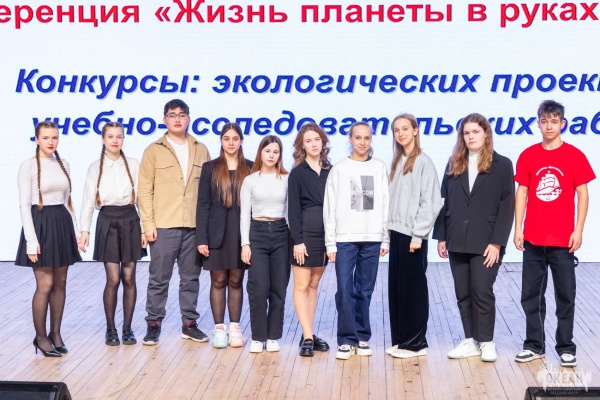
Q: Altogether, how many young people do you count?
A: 10